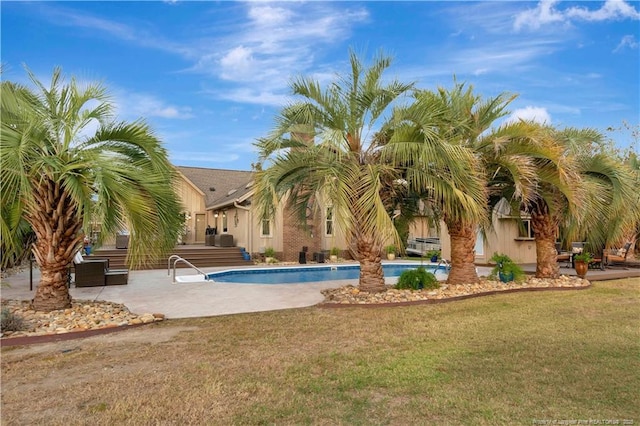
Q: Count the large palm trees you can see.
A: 4